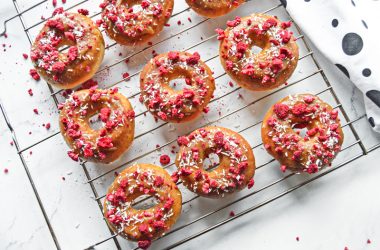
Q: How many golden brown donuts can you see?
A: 9